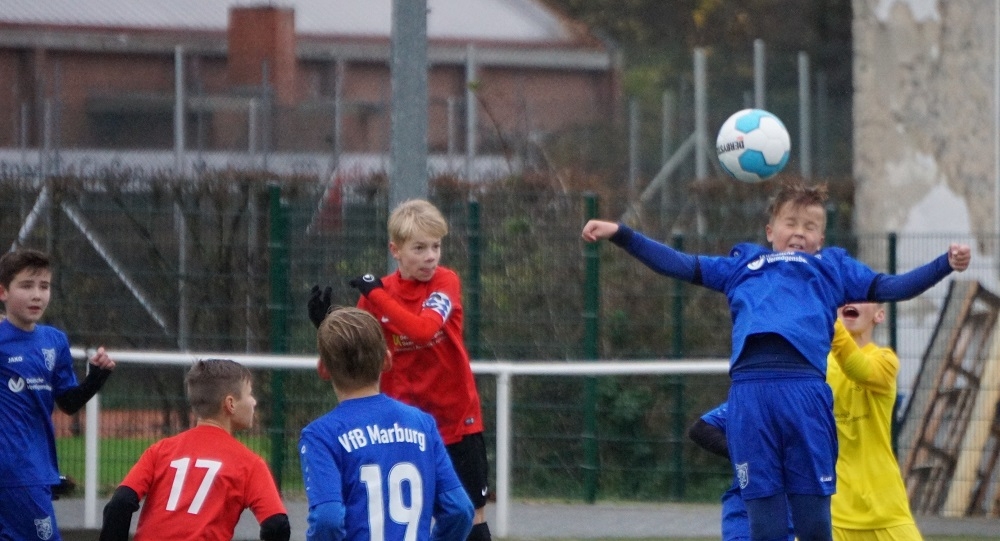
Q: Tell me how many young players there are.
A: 7